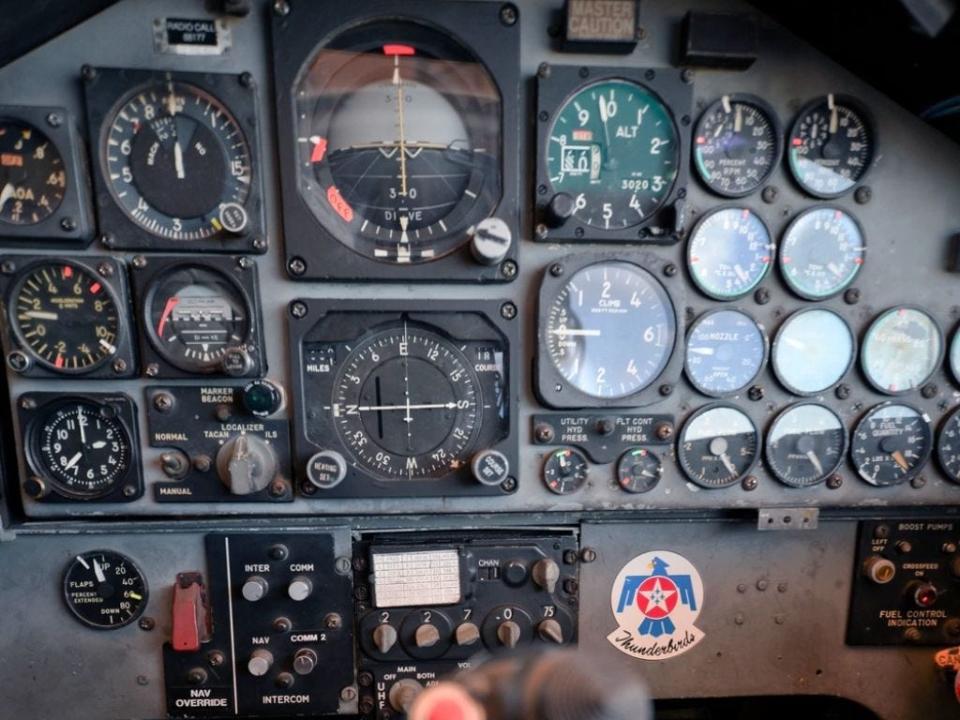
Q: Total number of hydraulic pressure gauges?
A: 2